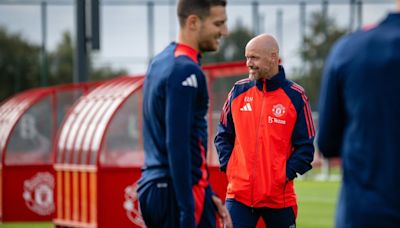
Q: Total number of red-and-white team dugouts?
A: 2